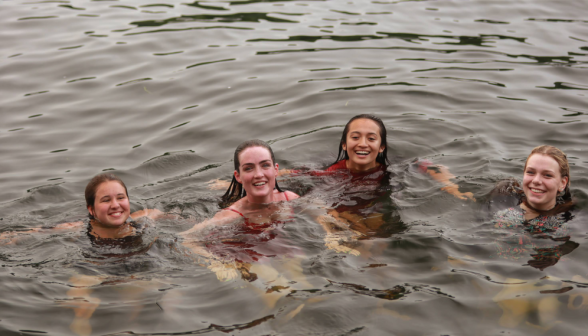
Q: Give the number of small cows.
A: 0